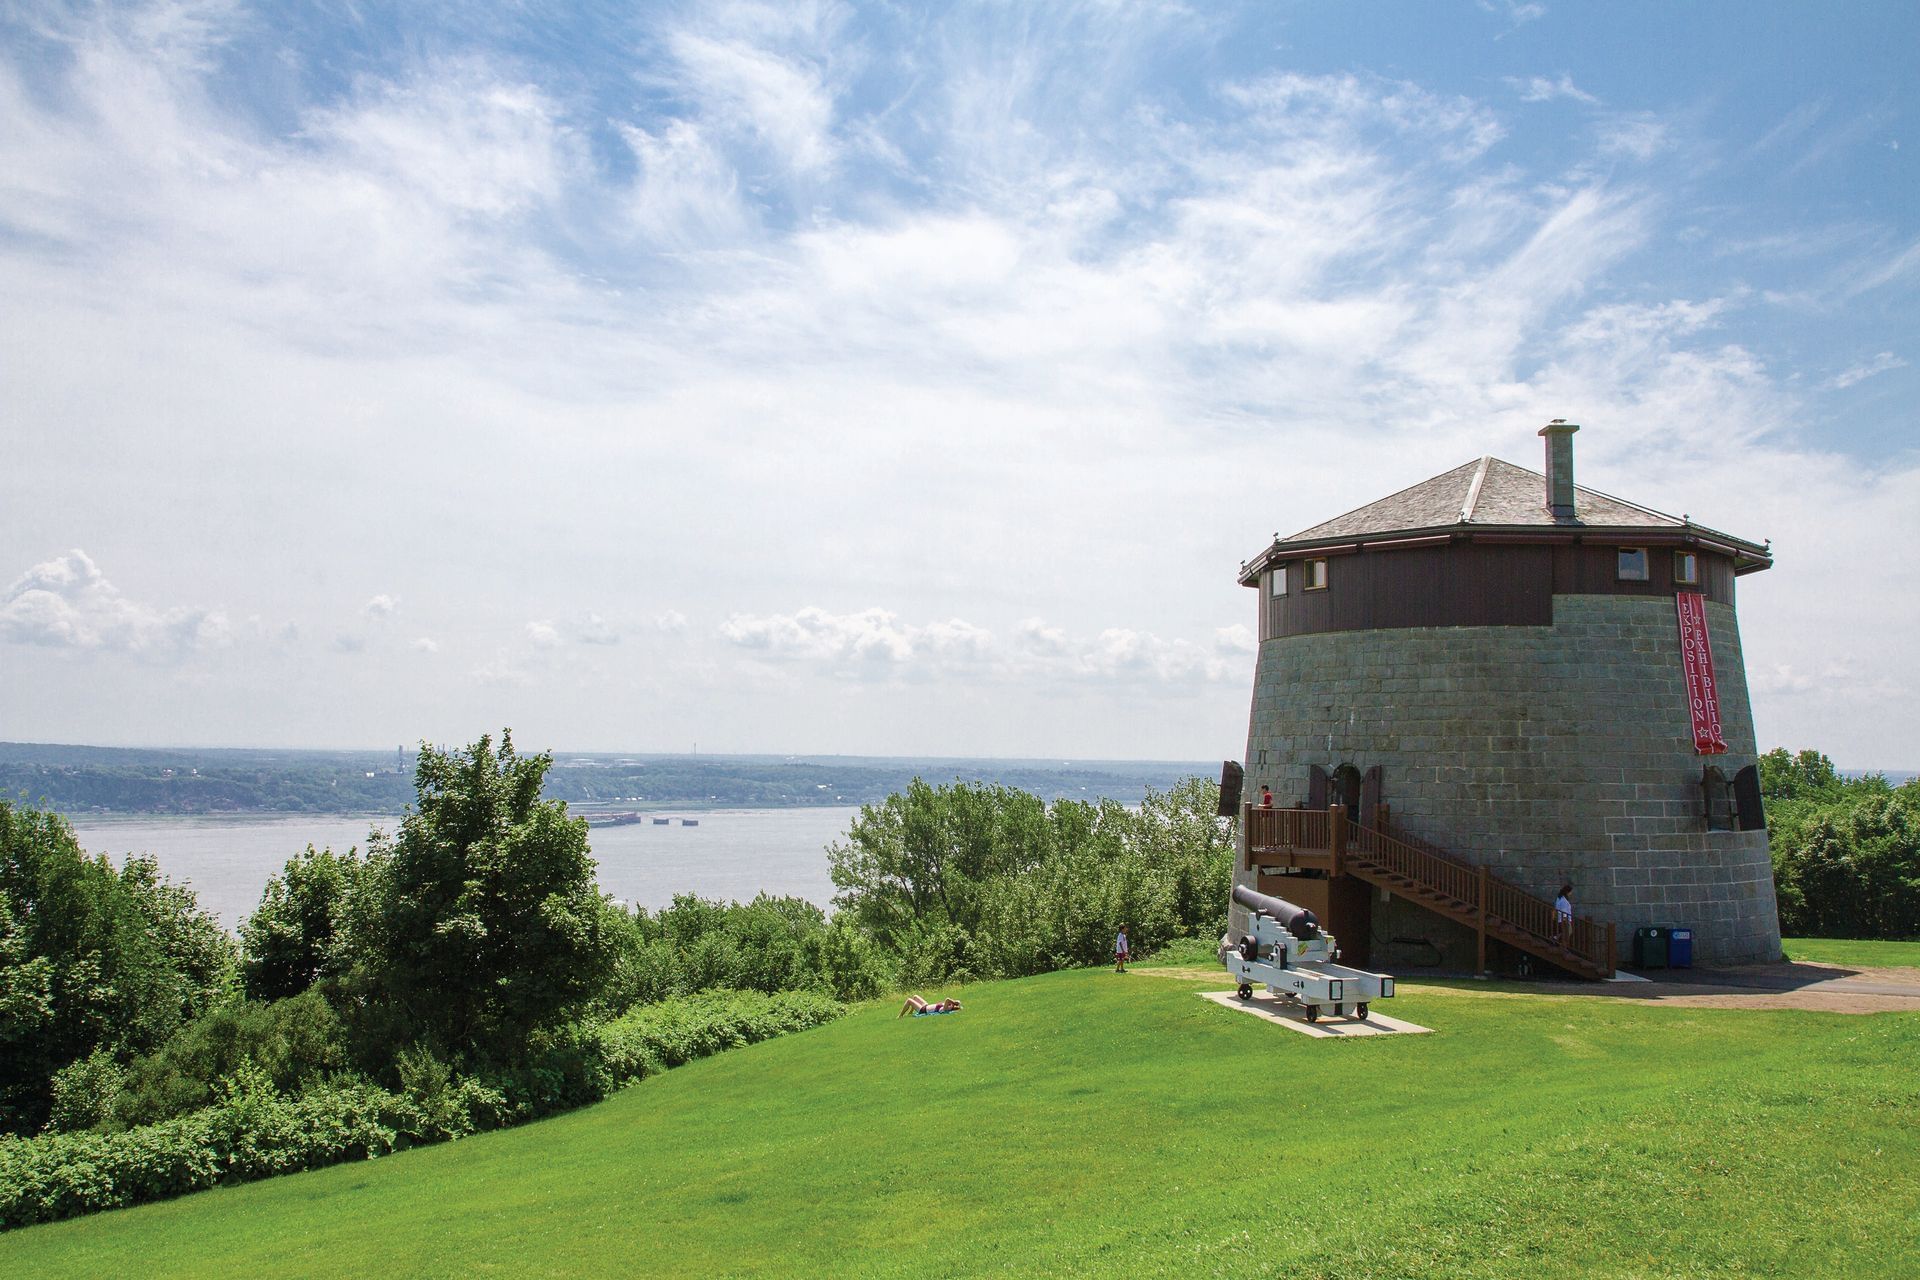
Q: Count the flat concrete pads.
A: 2